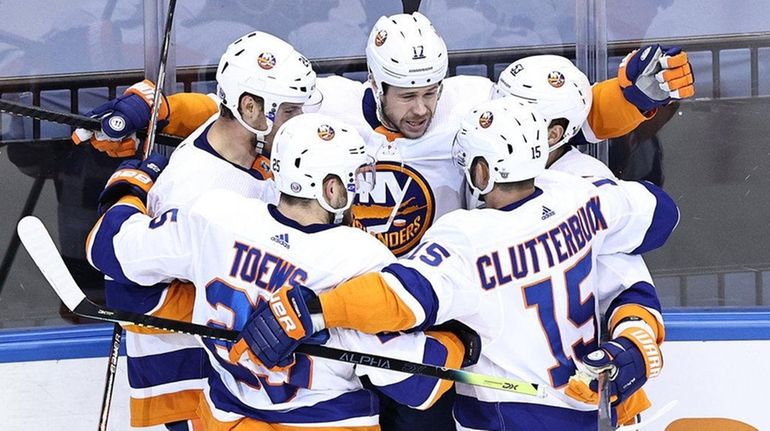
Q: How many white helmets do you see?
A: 5